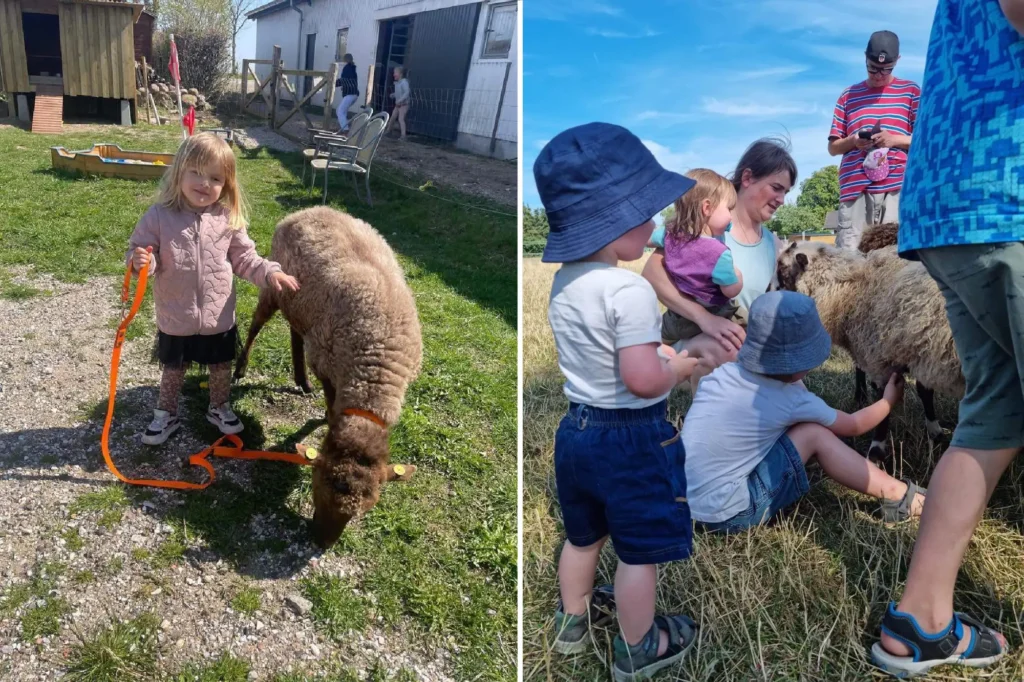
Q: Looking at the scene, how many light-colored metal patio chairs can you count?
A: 2